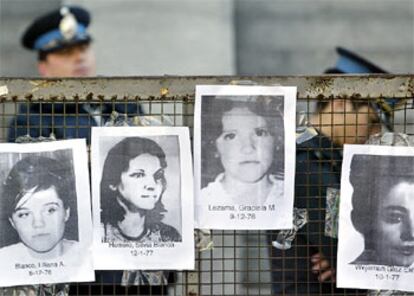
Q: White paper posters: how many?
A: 4